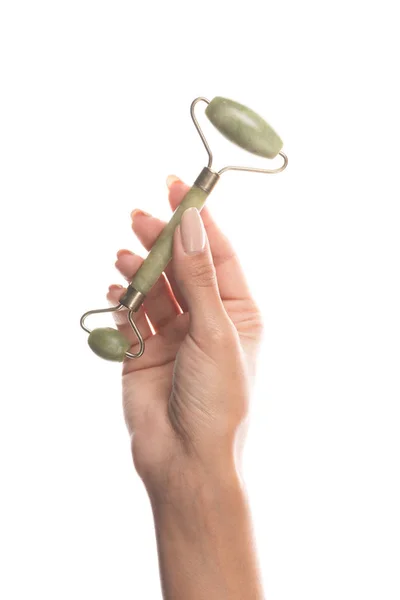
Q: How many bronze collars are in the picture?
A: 2